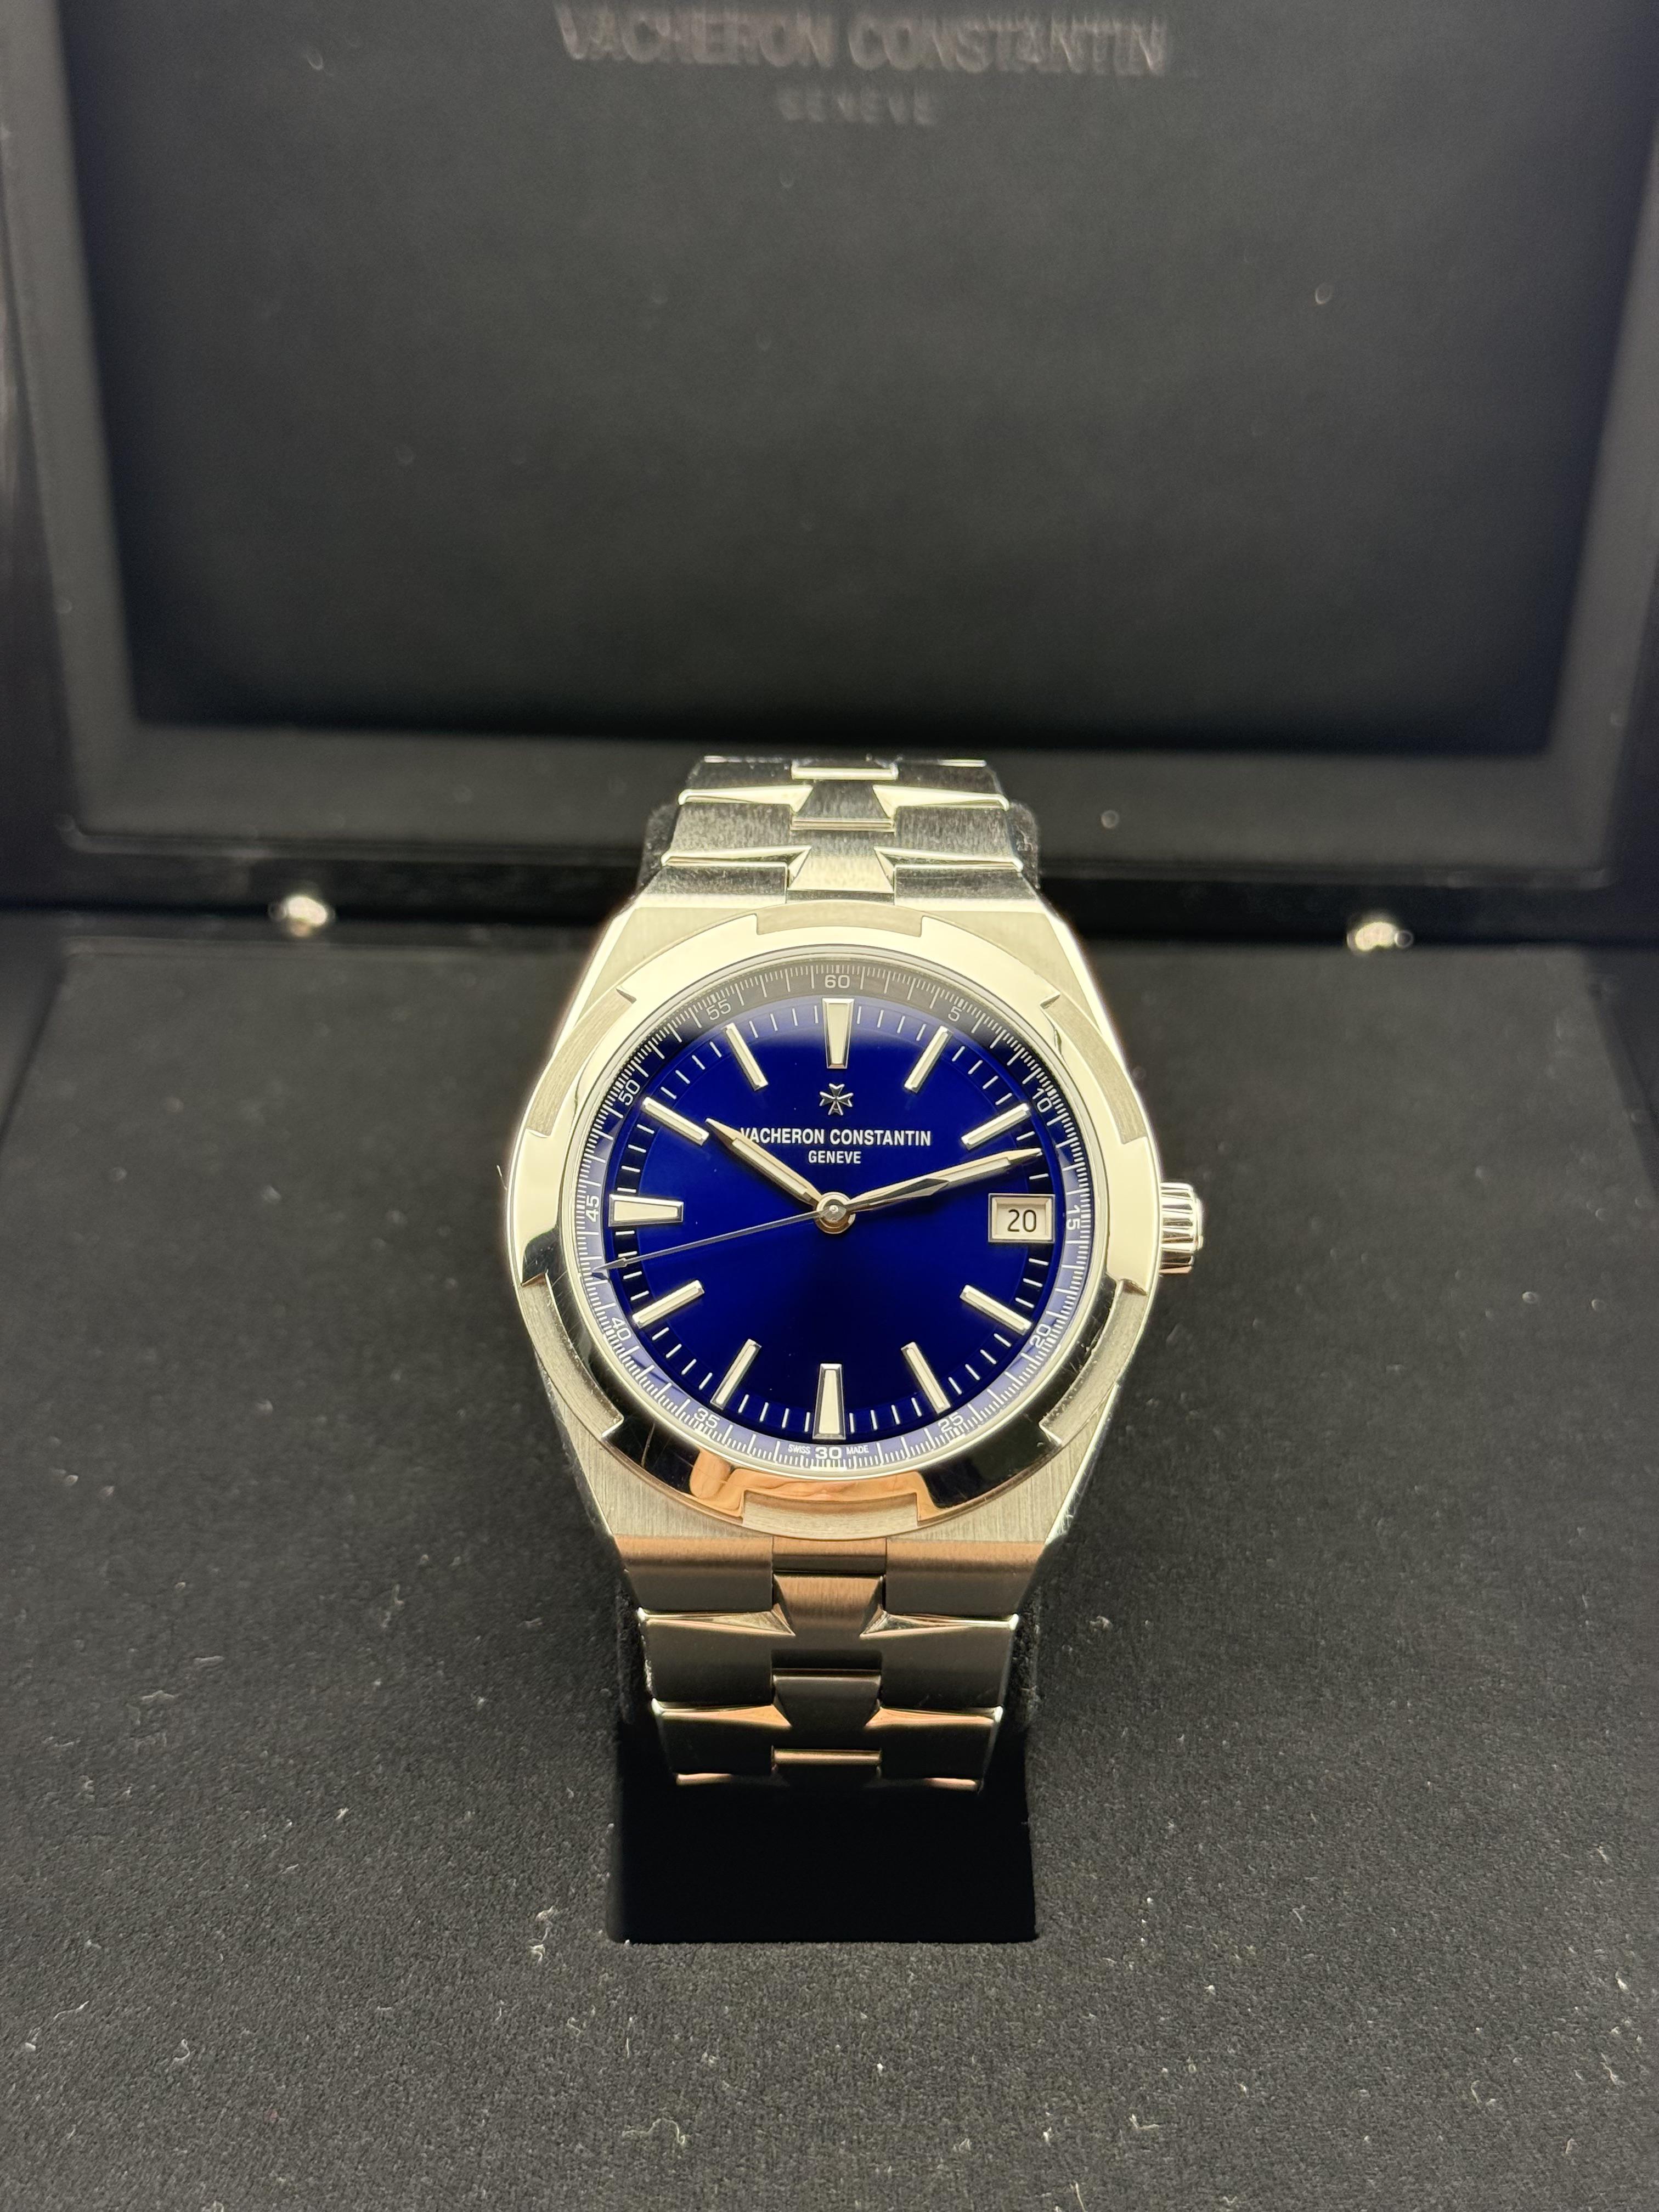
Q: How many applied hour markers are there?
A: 11